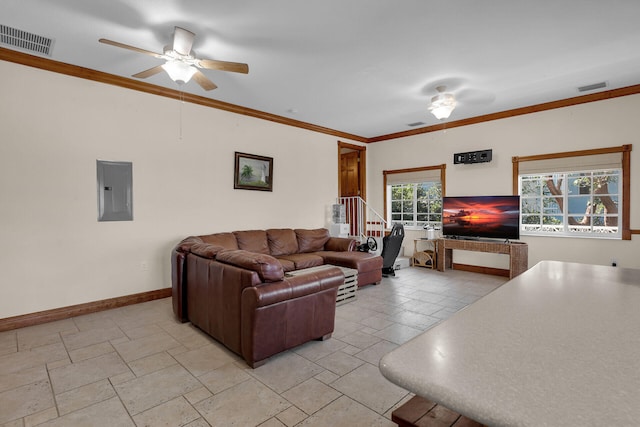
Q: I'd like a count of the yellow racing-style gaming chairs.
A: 0